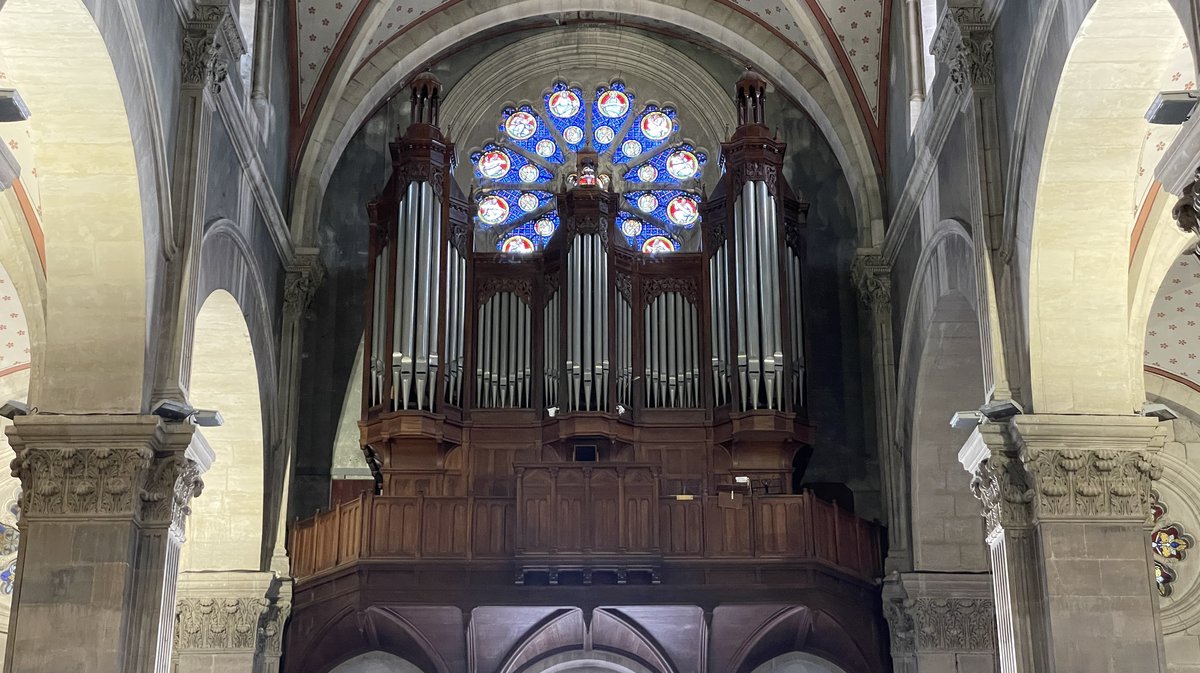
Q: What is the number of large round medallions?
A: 10